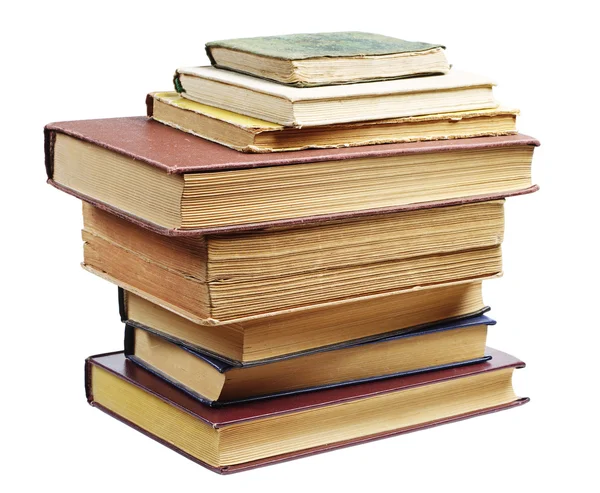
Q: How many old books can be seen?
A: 8